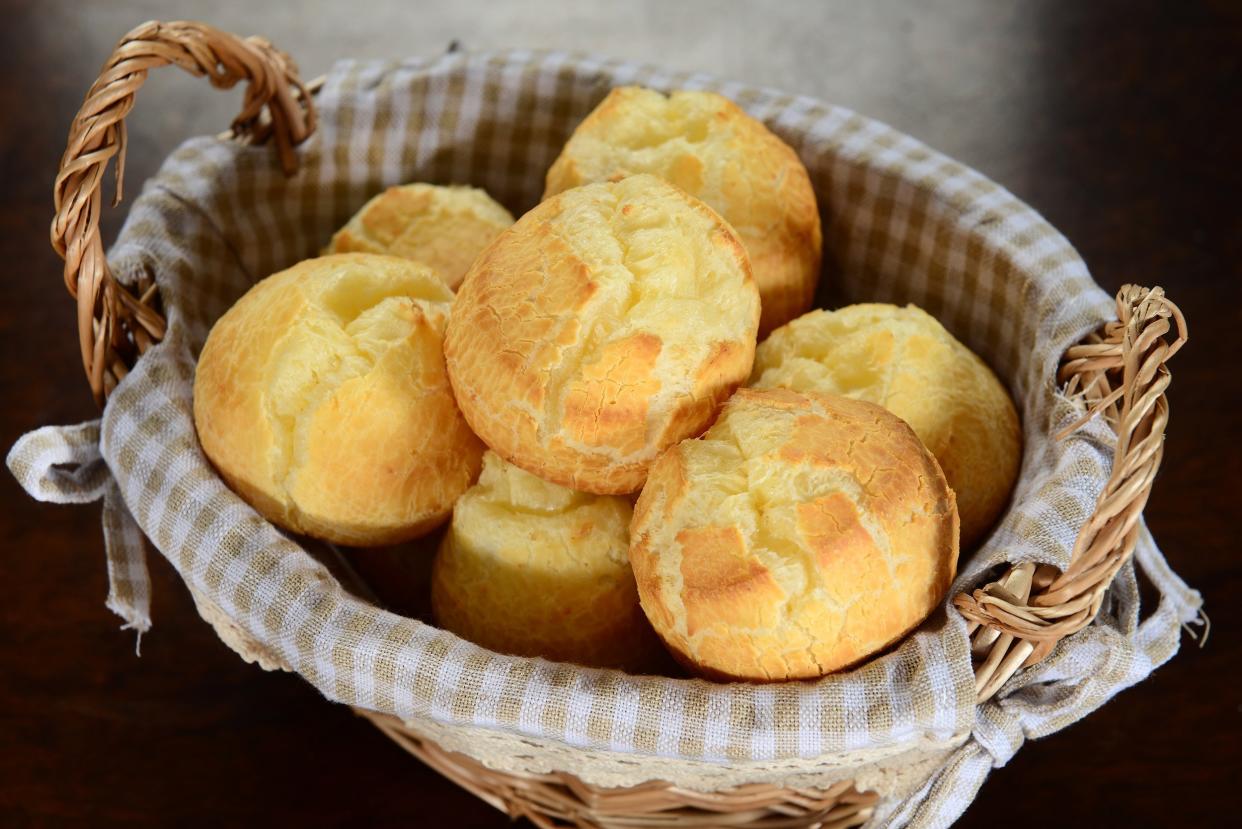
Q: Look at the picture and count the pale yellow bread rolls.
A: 7